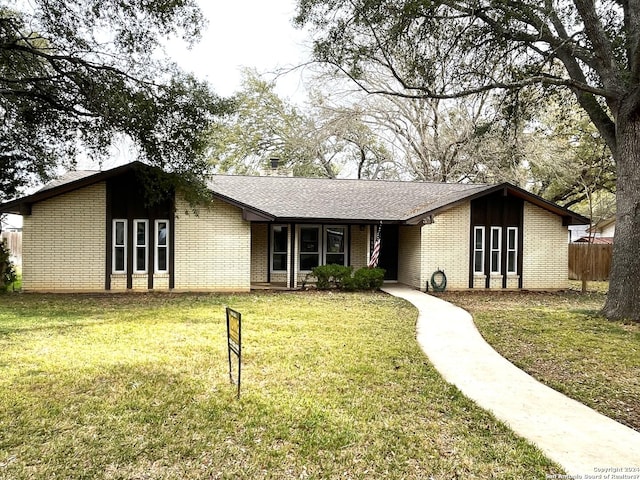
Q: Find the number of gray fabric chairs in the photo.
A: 0